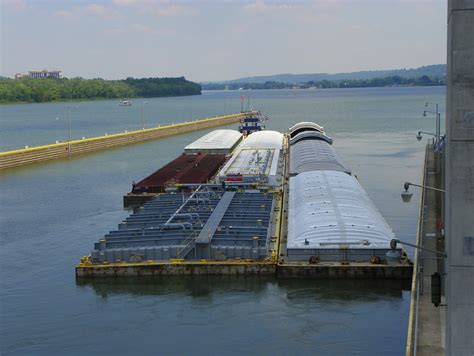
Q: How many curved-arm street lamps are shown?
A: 5